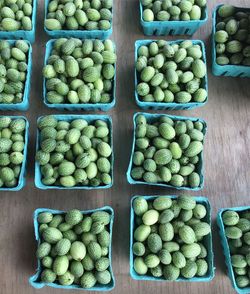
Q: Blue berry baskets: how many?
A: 13